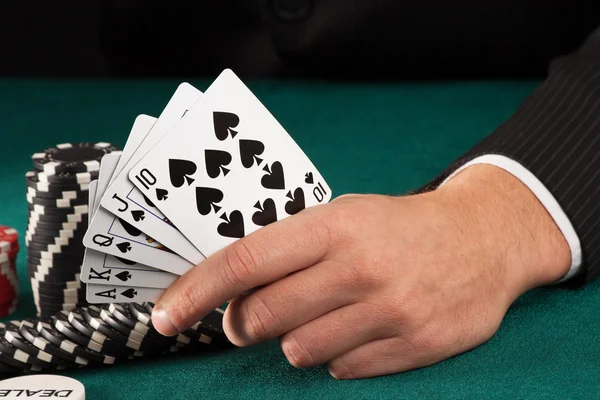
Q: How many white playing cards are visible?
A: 5